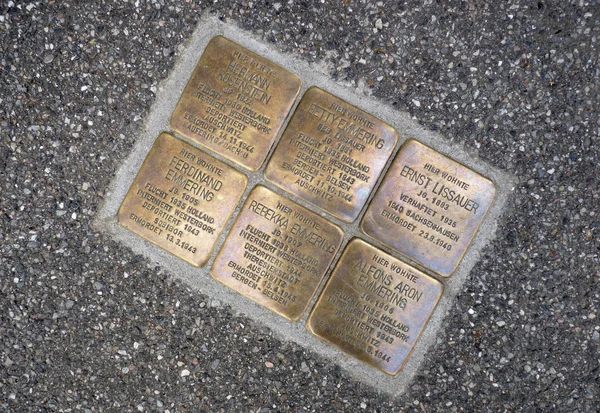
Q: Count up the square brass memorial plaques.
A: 6